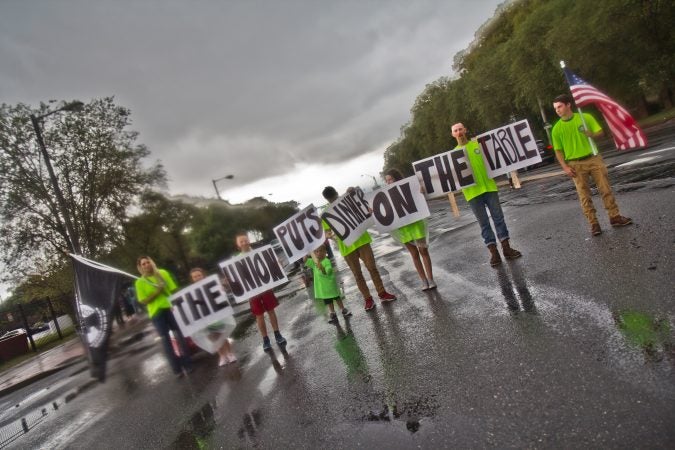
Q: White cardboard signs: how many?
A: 7